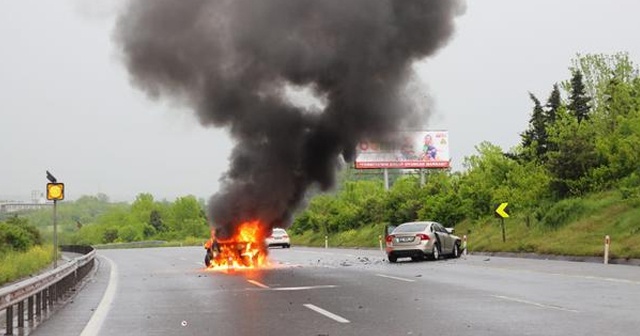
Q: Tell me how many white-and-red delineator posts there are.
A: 4